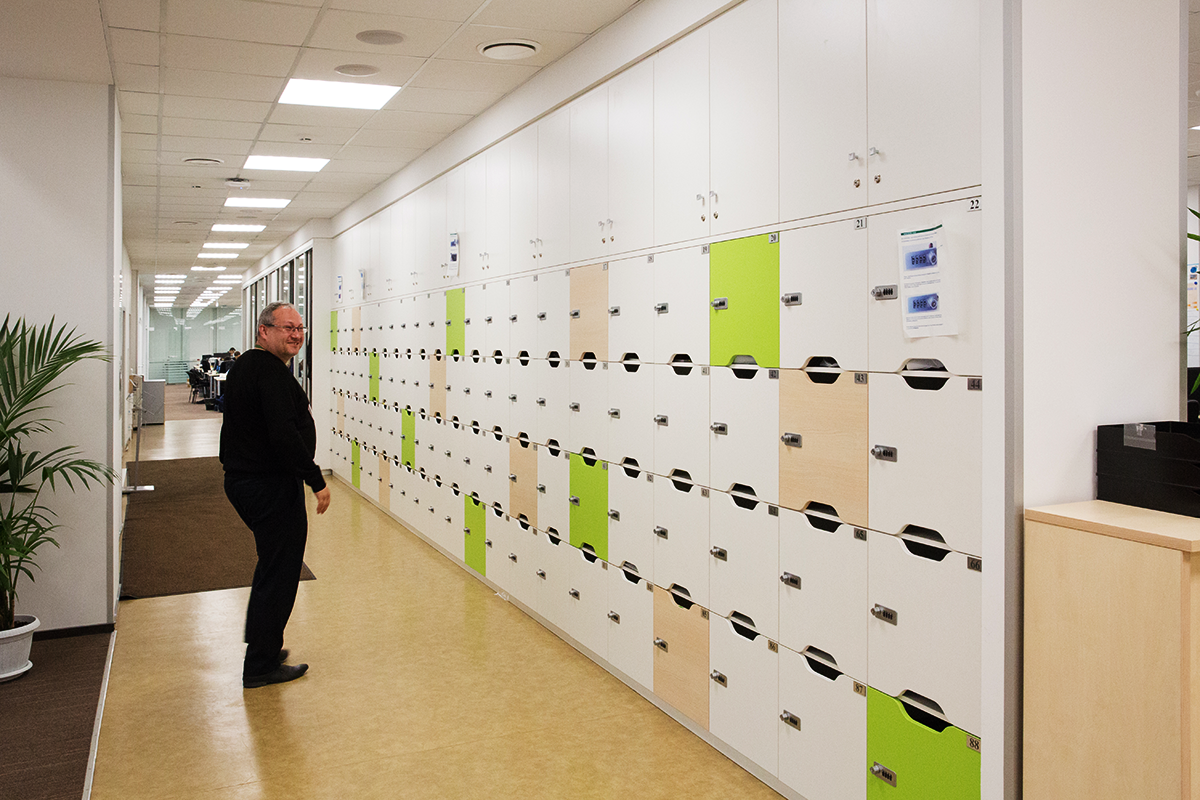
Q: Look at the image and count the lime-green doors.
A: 9